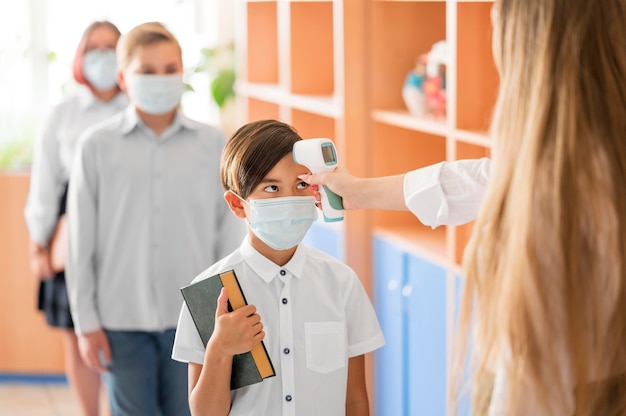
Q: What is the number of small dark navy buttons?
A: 4